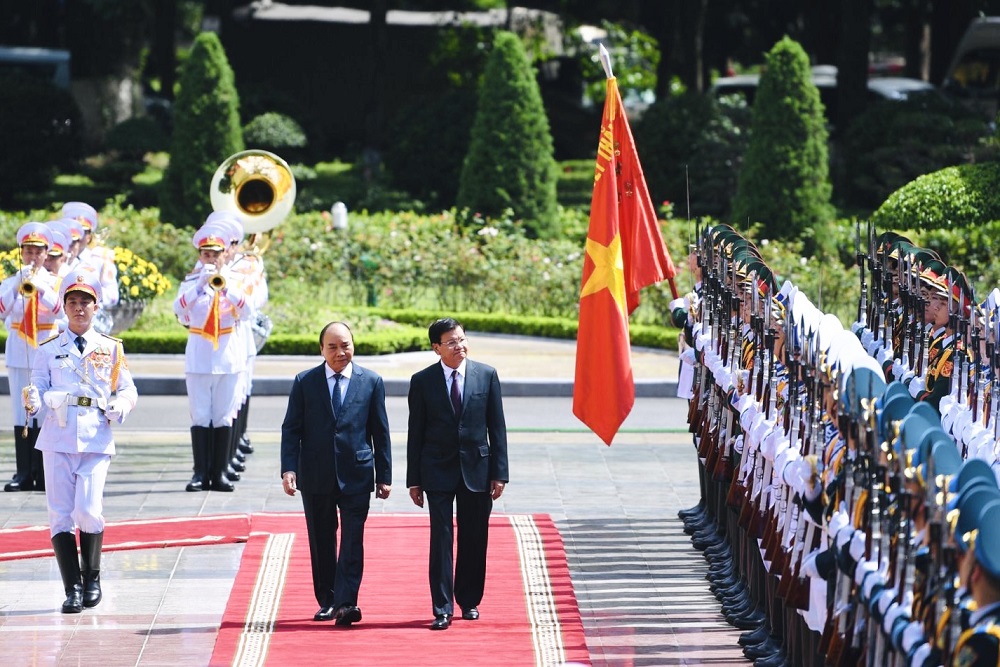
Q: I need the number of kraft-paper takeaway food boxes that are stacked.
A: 0